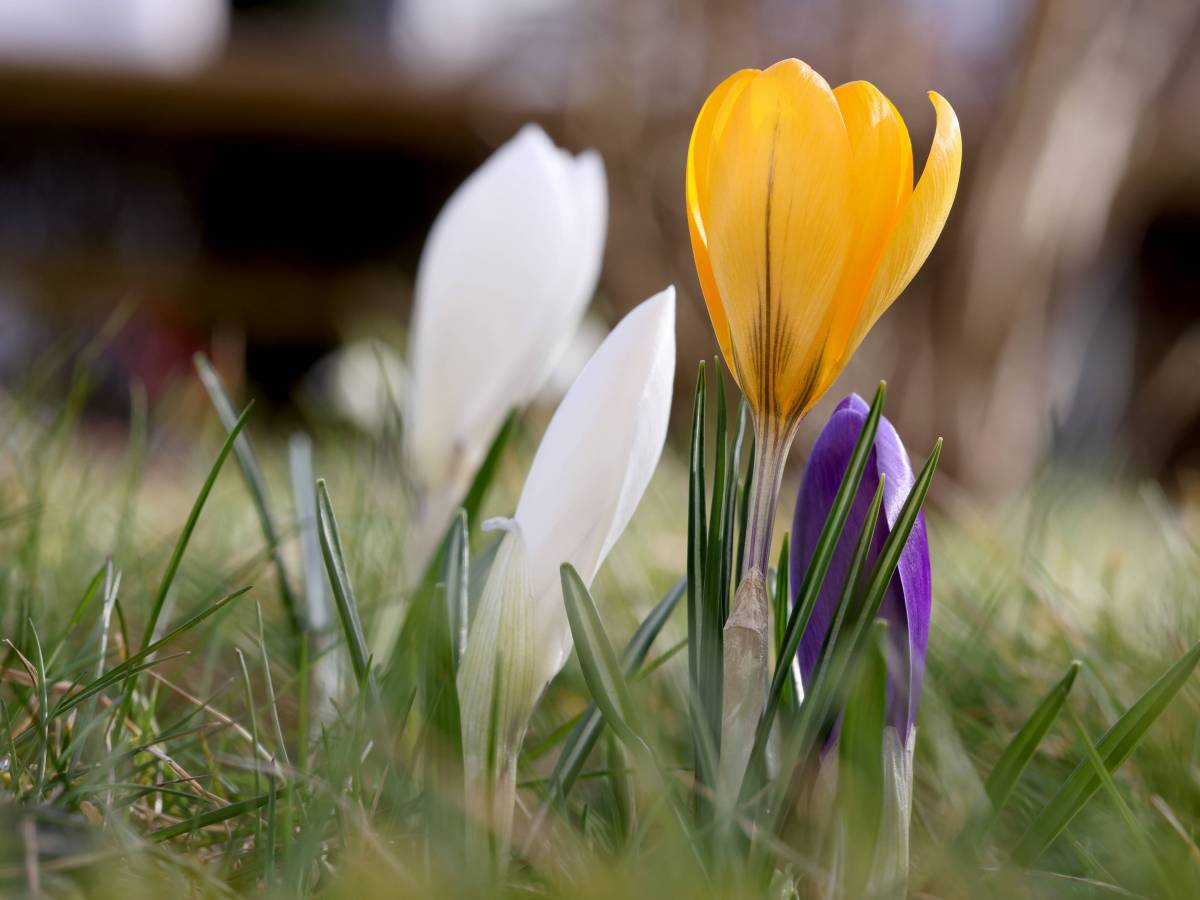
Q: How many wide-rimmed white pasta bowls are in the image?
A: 0